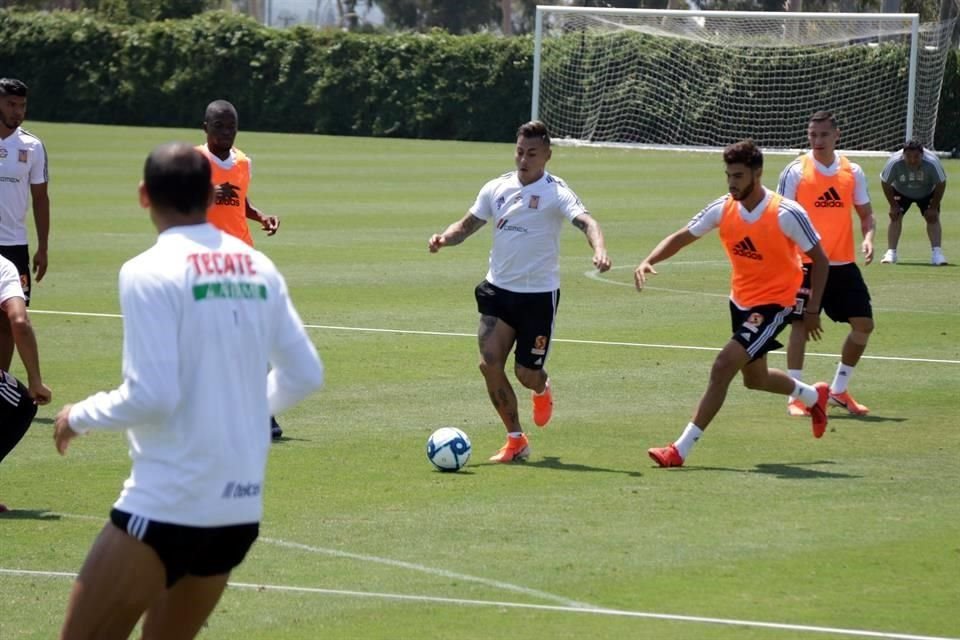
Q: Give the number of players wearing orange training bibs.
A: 3